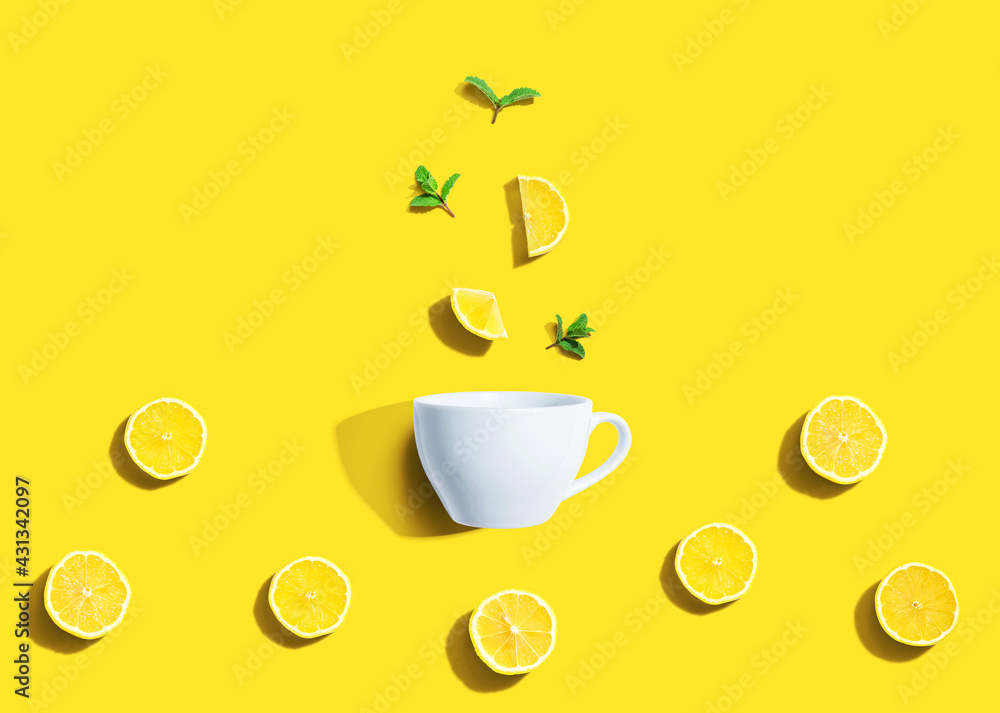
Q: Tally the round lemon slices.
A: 7